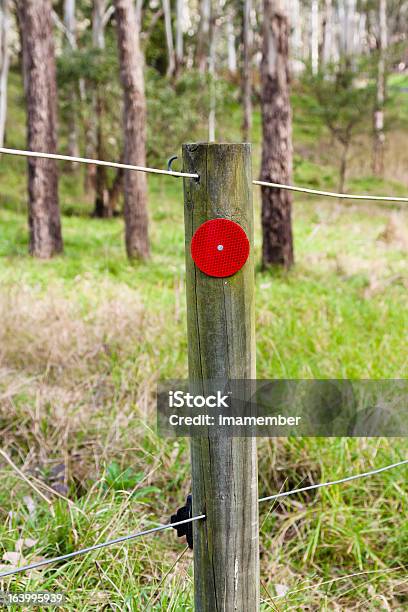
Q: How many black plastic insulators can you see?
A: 1